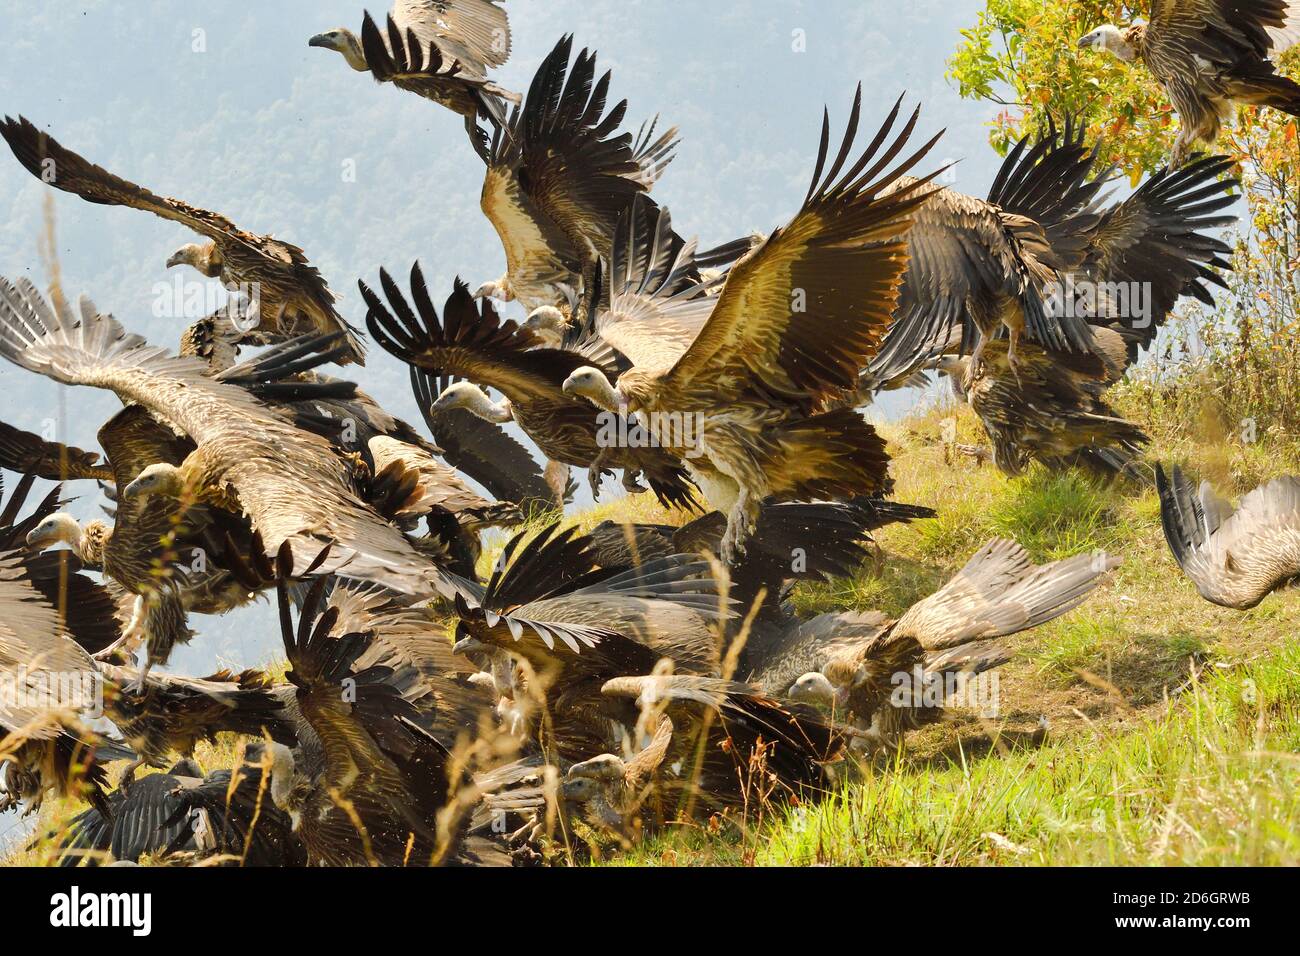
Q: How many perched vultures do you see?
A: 0